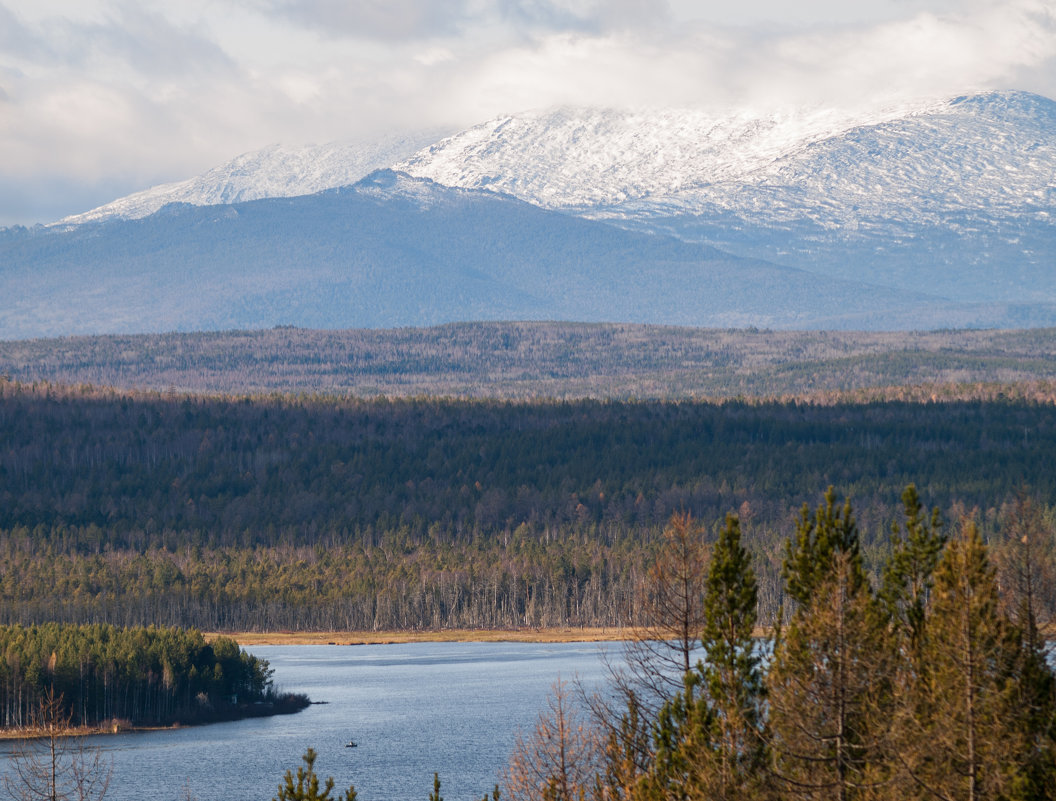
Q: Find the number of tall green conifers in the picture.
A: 3